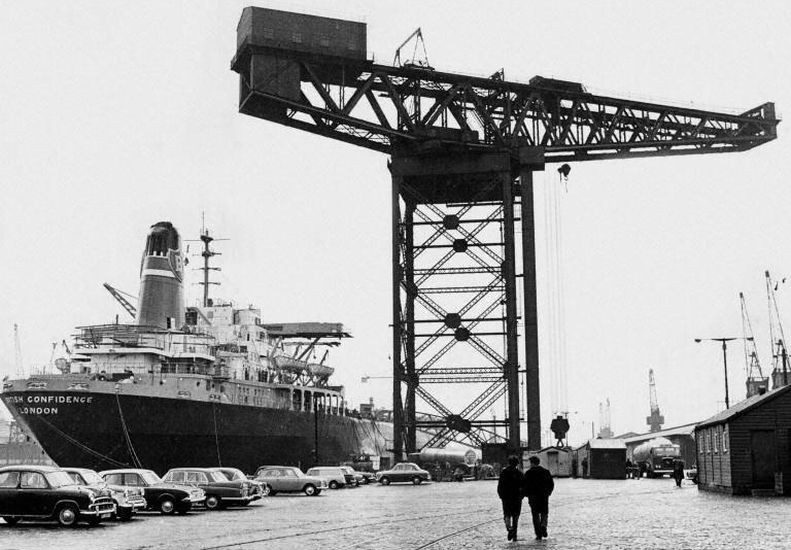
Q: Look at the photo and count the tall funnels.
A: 1